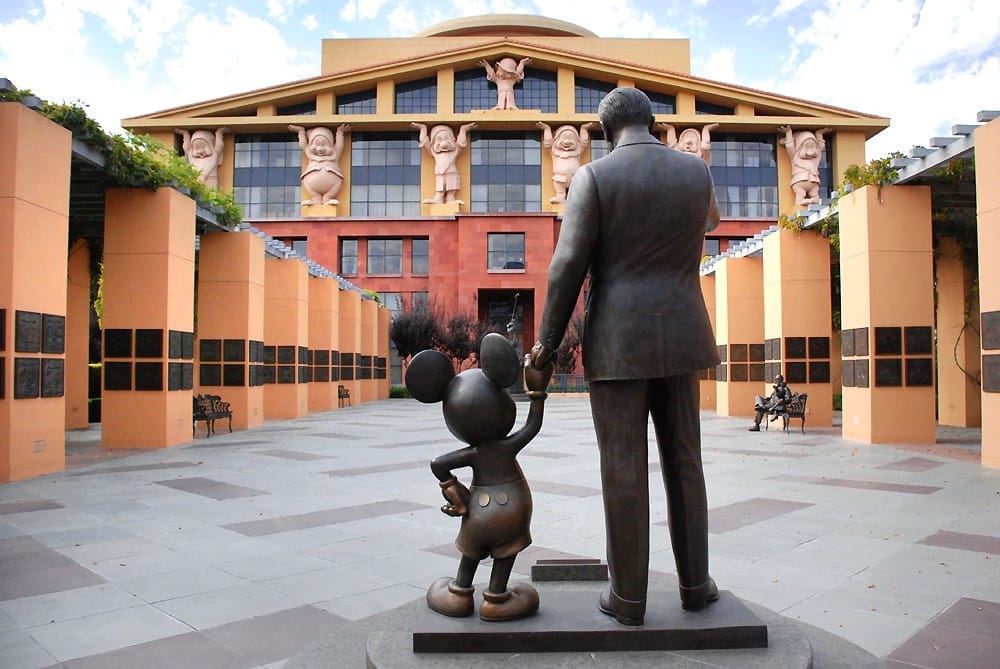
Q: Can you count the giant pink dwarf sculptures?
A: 7